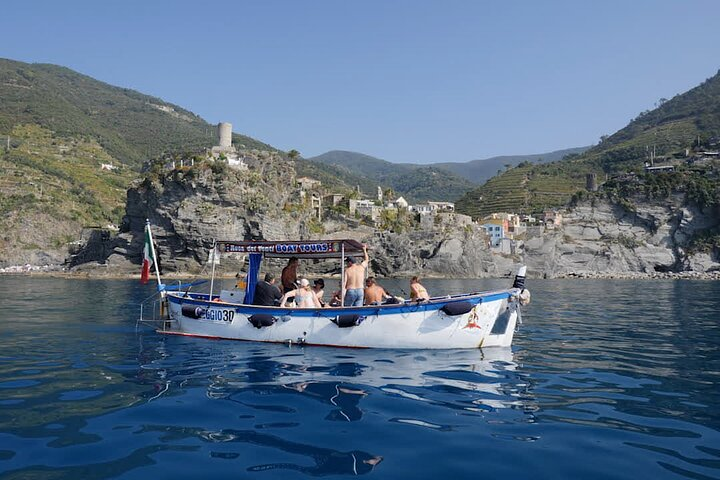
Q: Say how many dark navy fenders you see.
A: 4